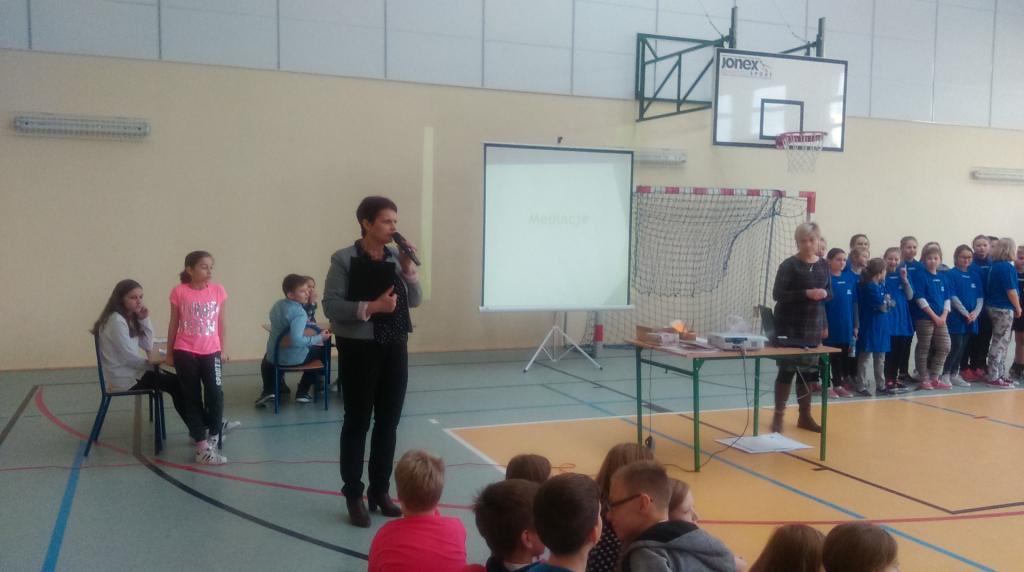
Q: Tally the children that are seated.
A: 12